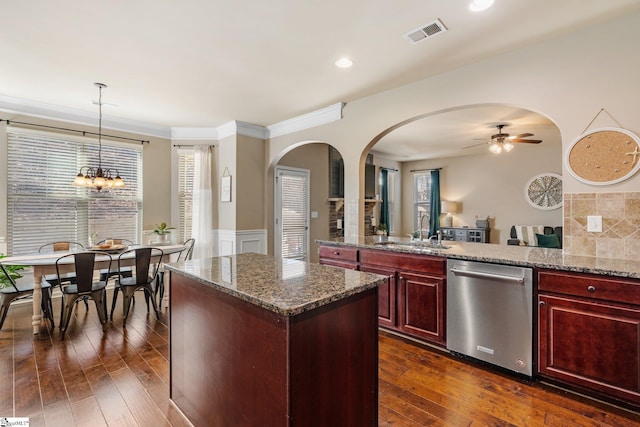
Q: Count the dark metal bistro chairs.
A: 6